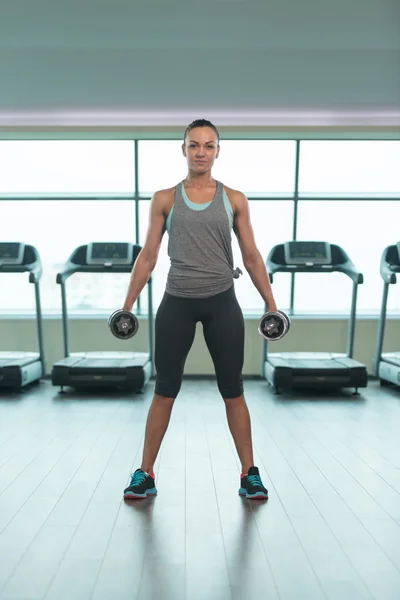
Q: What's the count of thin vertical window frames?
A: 2